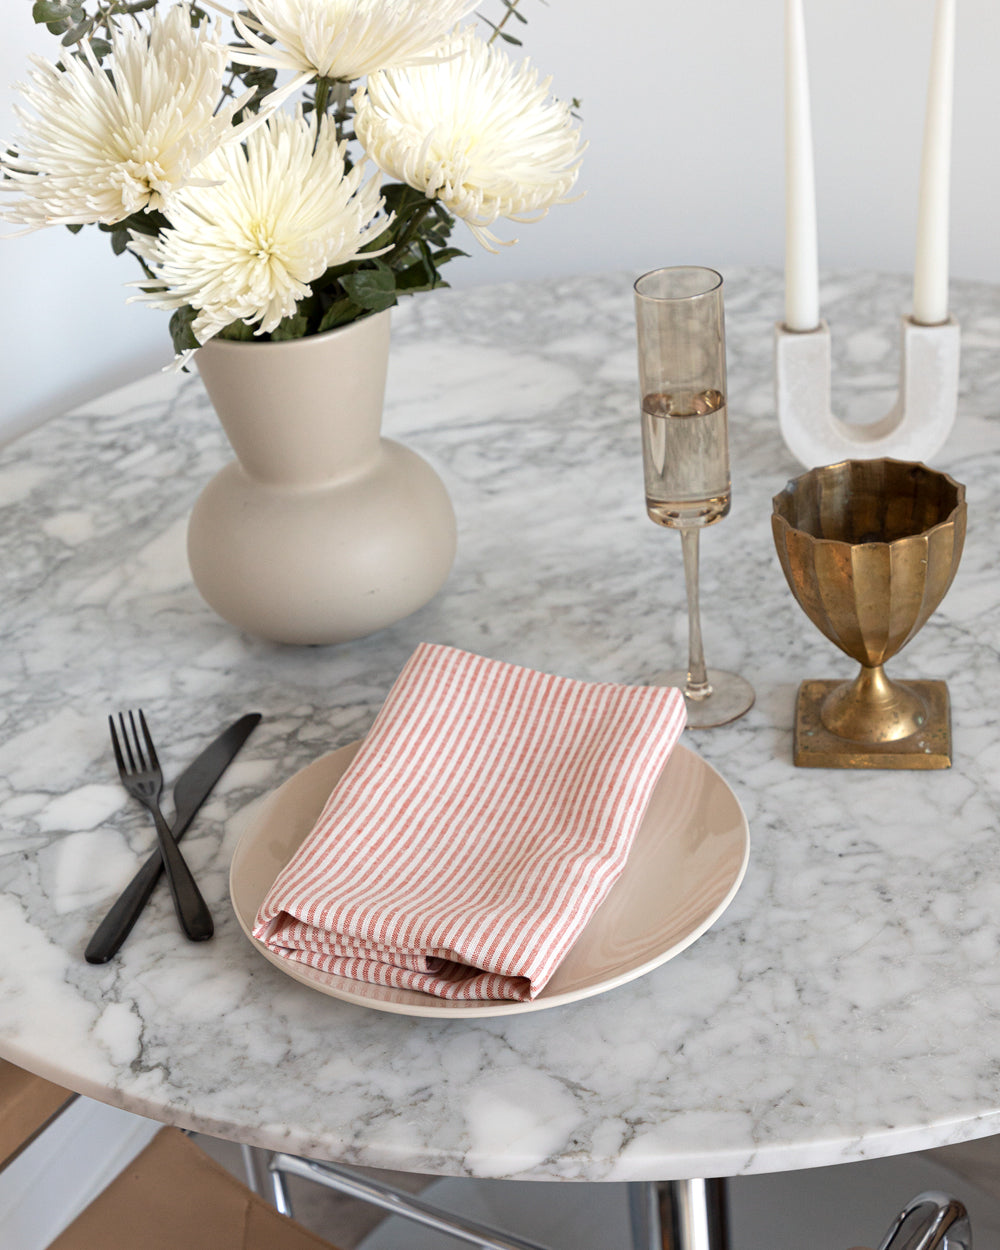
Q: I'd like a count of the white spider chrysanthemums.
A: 4